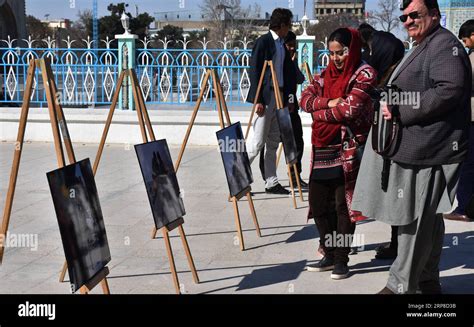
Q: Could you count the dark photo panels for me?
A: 4